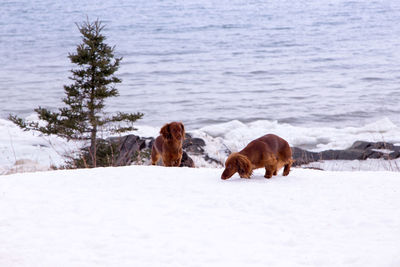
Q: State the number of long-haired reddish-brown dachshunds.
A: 2